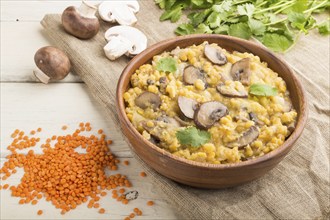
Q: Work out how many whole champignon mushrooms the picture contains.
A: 2